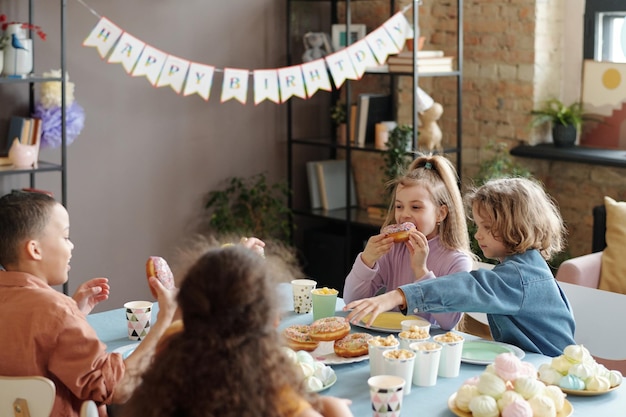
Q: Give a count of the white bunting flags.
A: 13